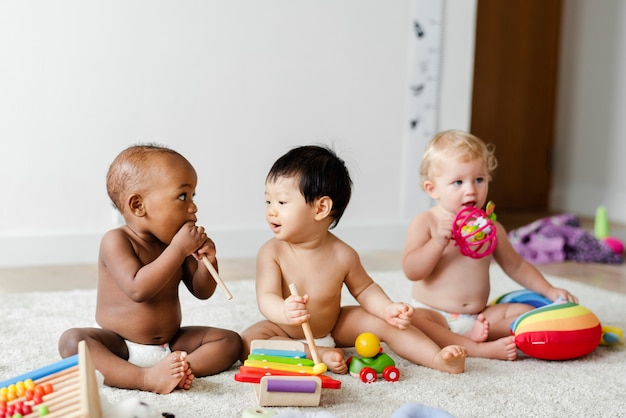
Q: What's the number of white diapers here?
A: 3